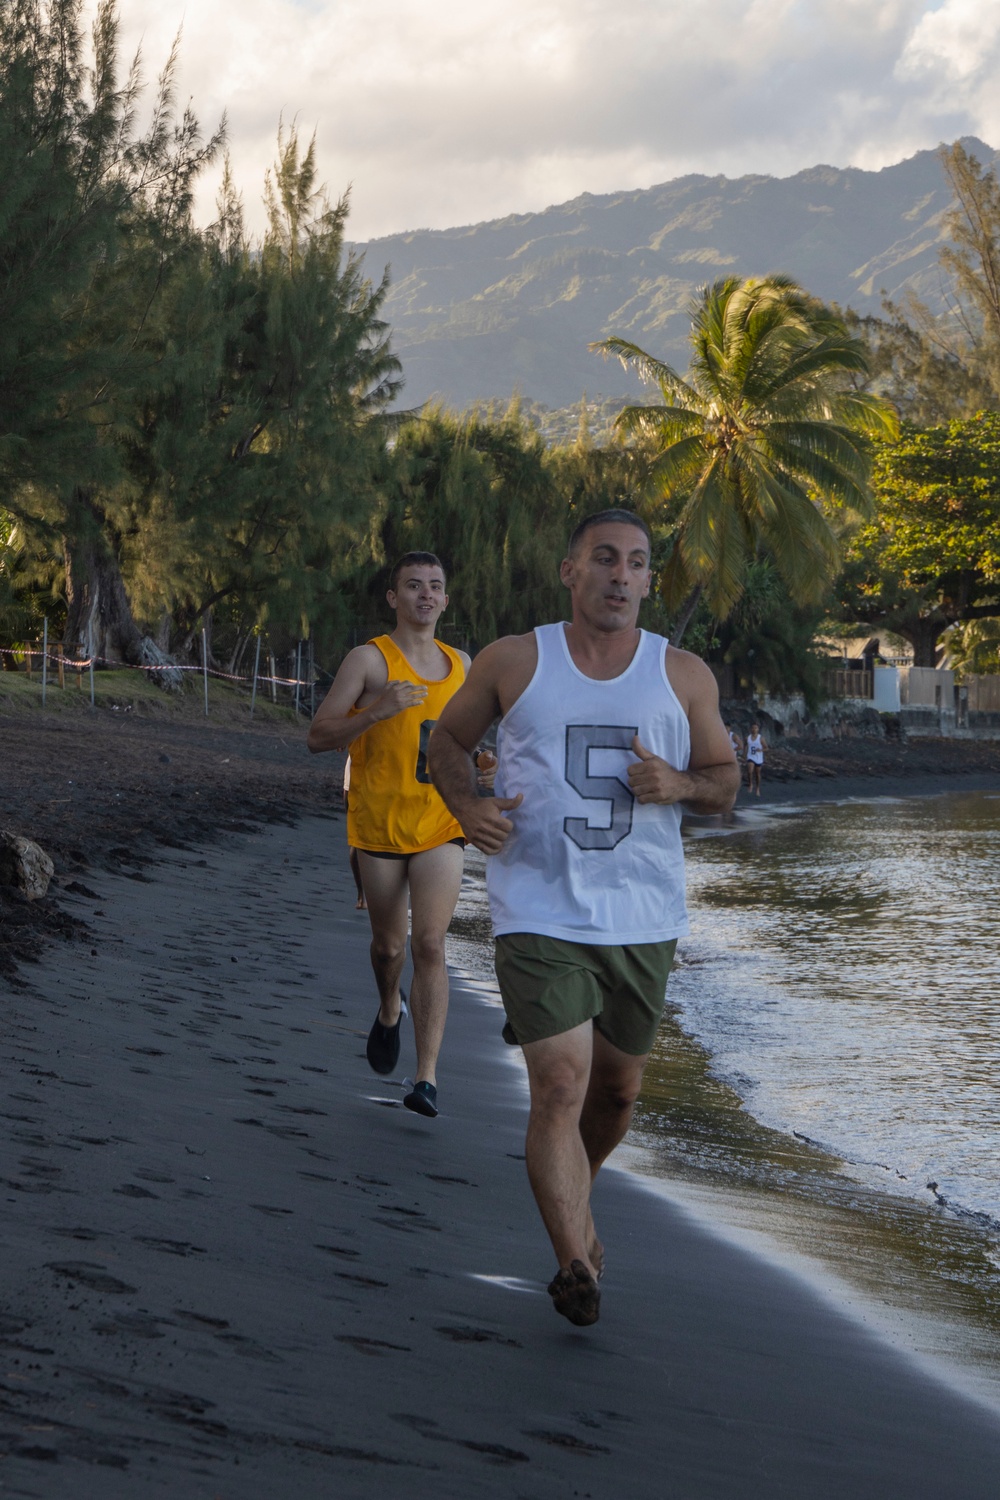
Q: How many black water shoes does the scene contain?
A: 2